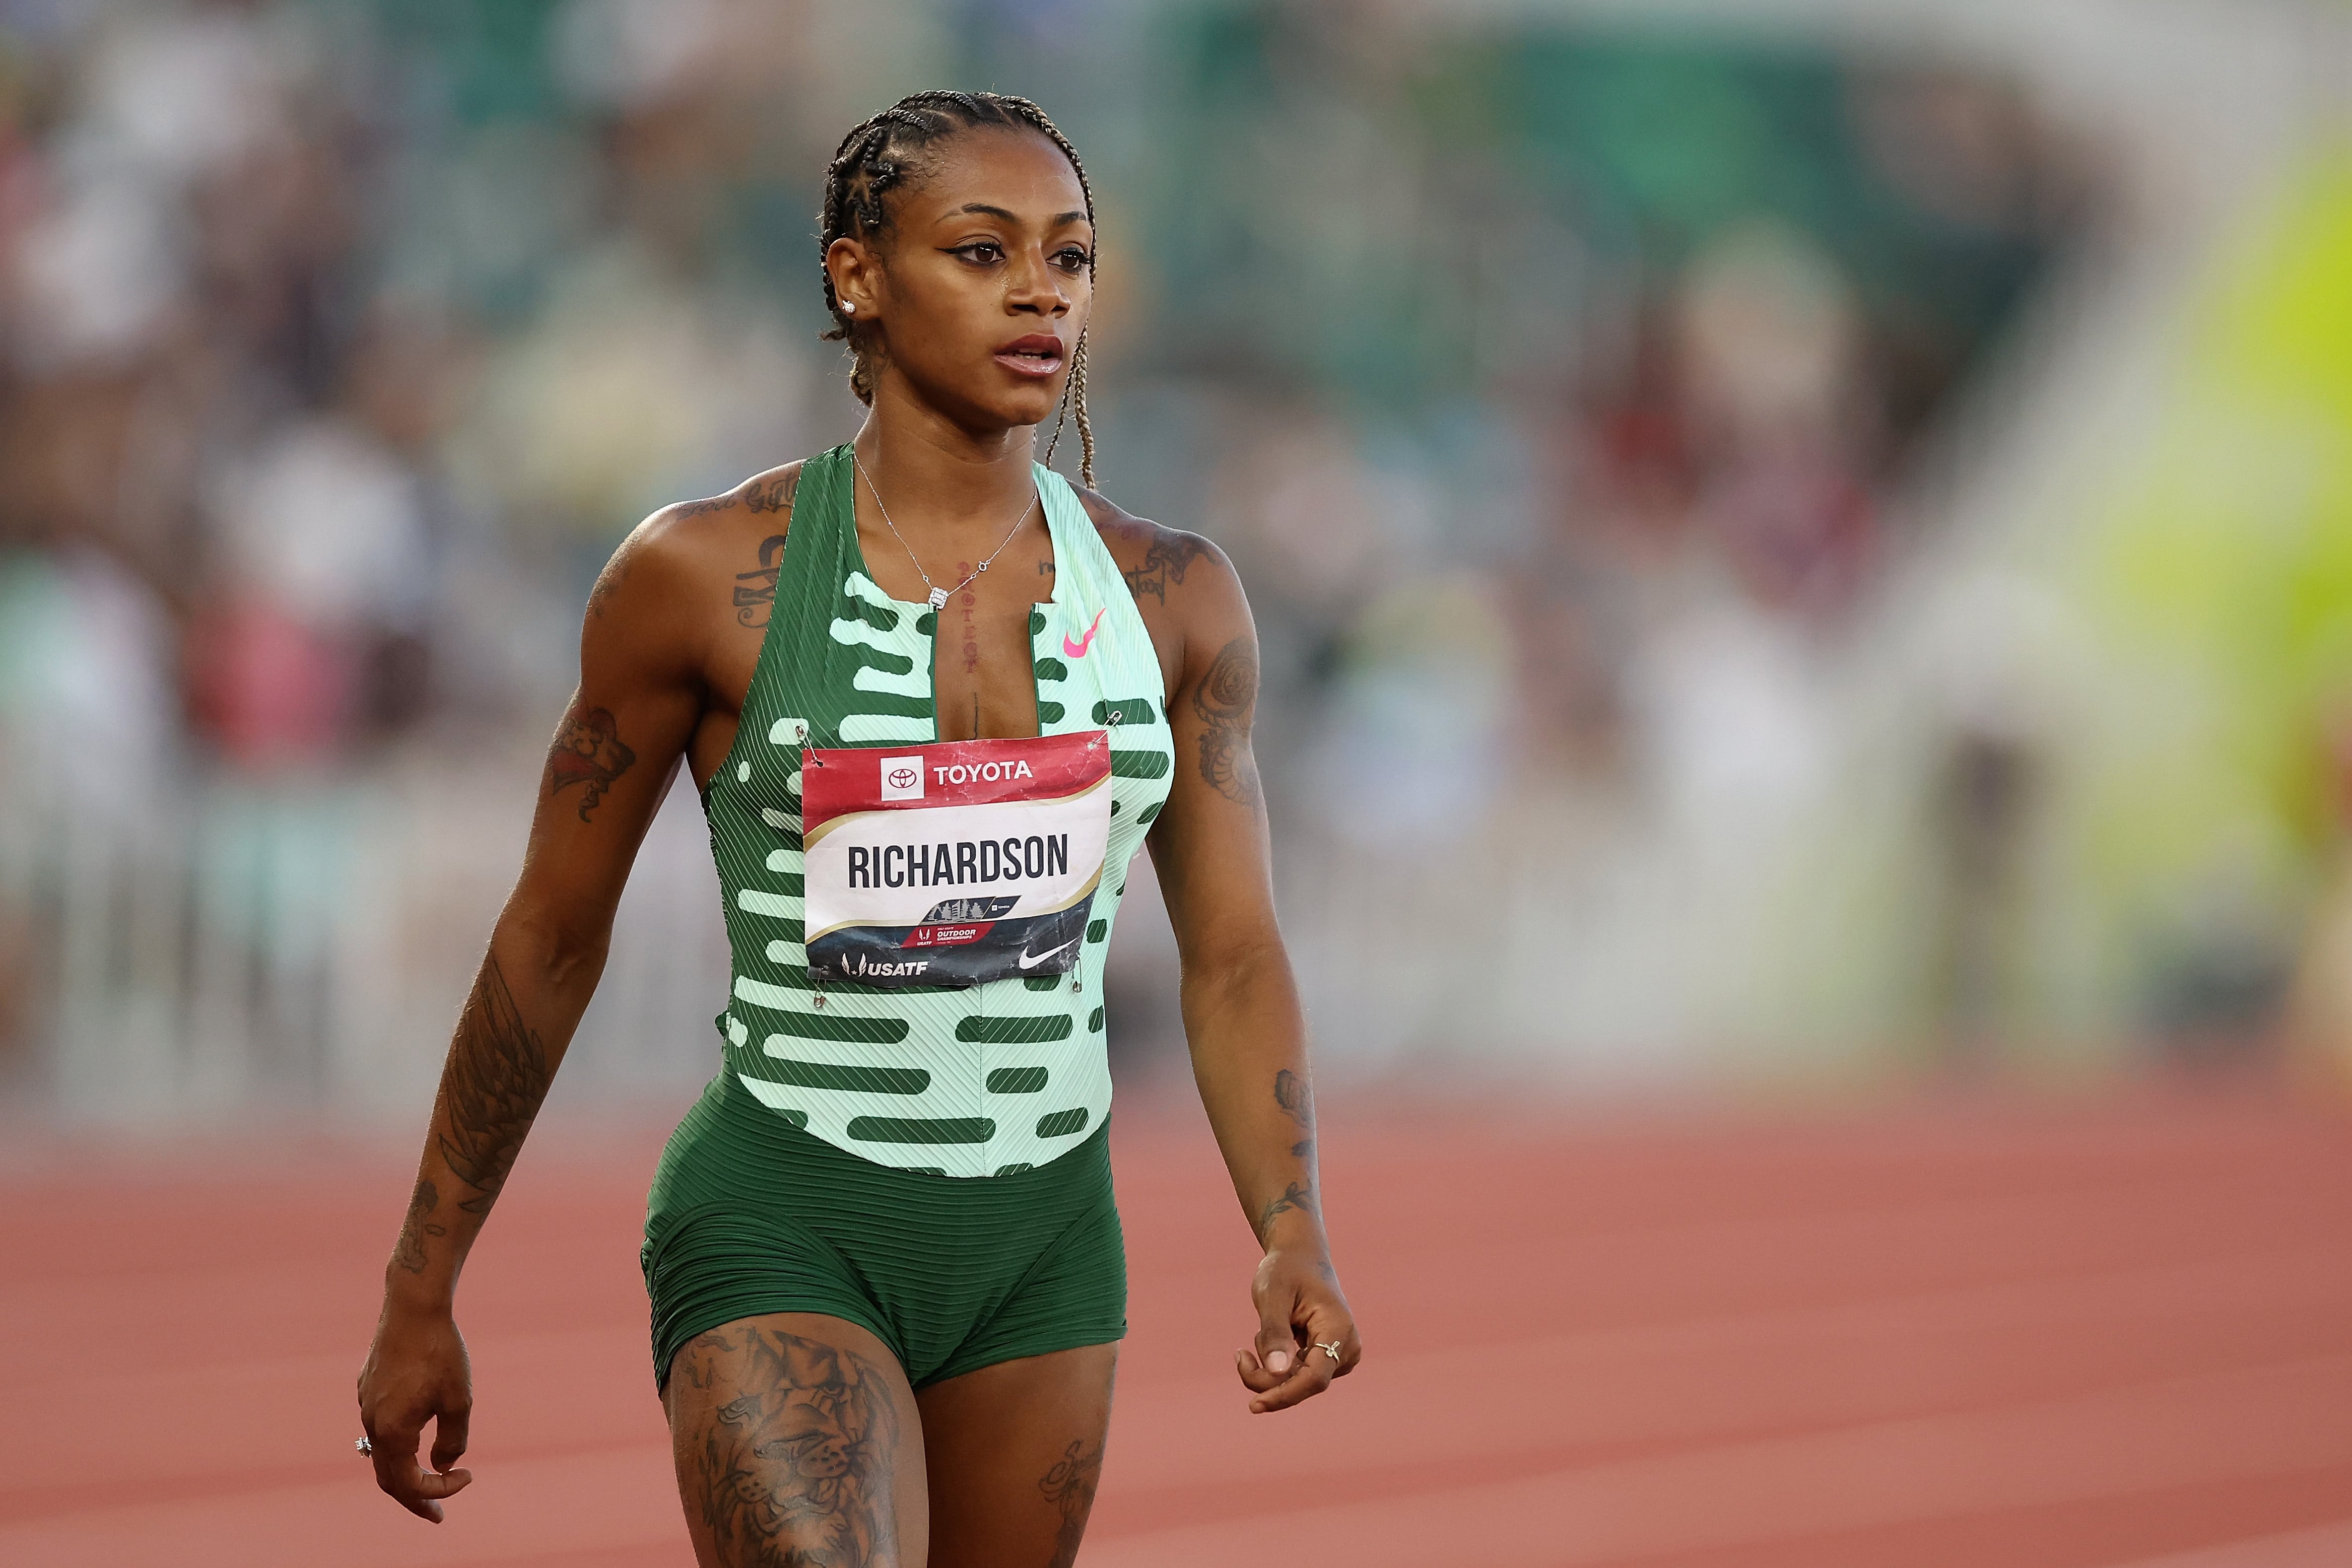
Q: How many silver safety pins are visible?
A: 4